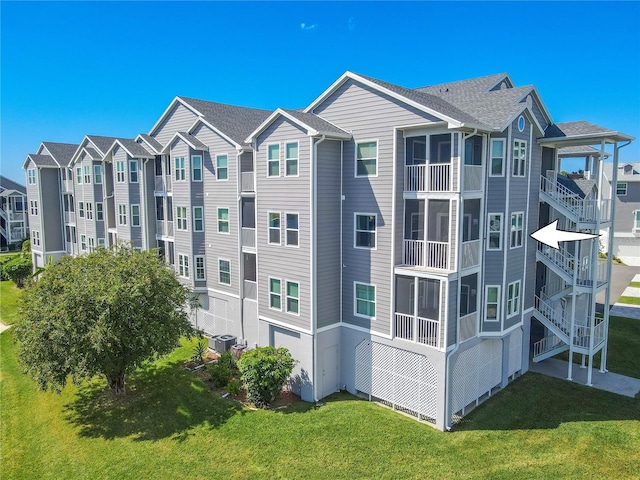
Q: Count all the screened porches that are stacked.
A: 3